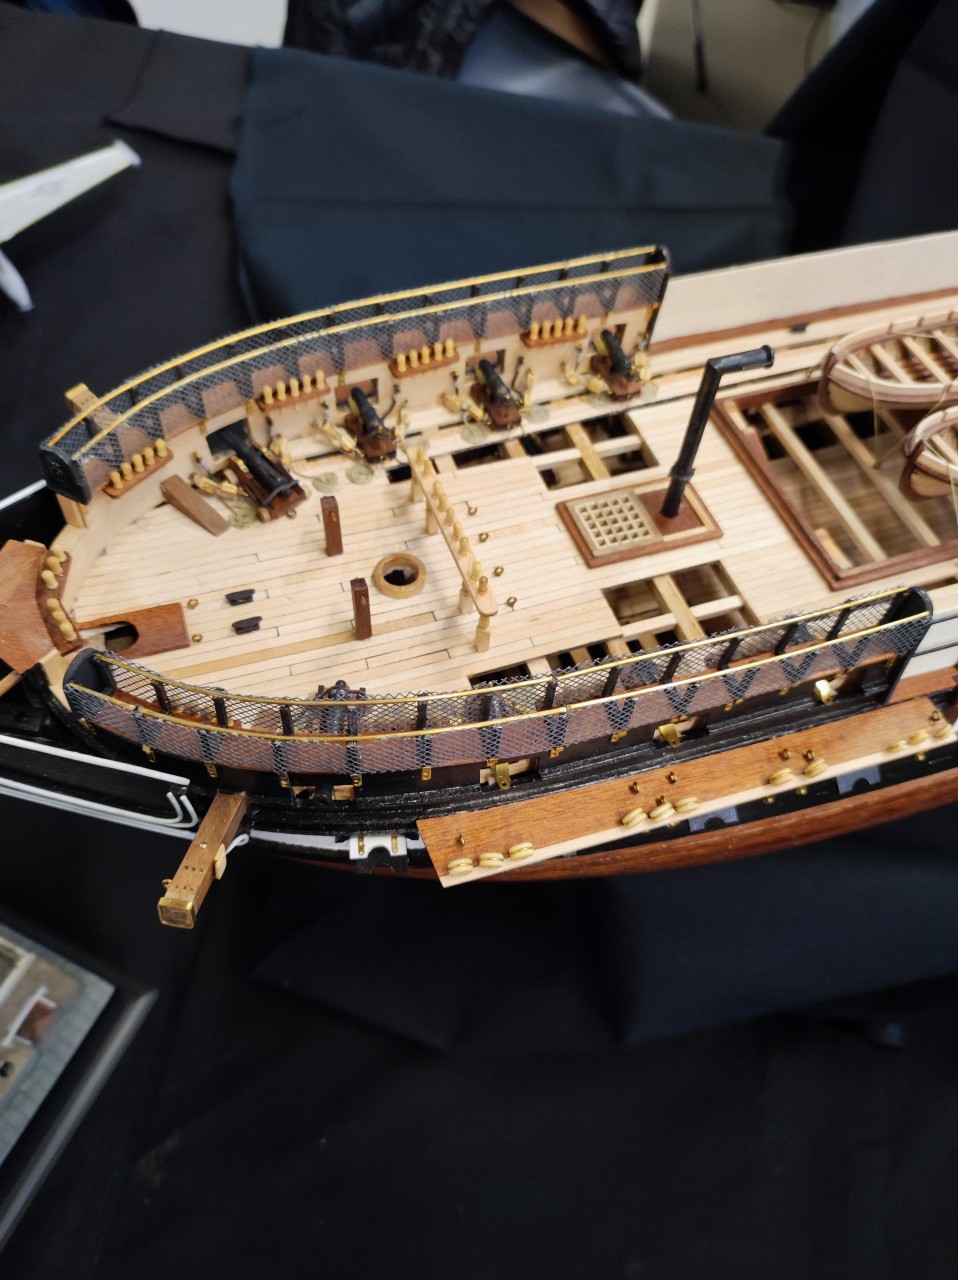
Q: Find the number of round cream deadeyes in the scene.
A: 11